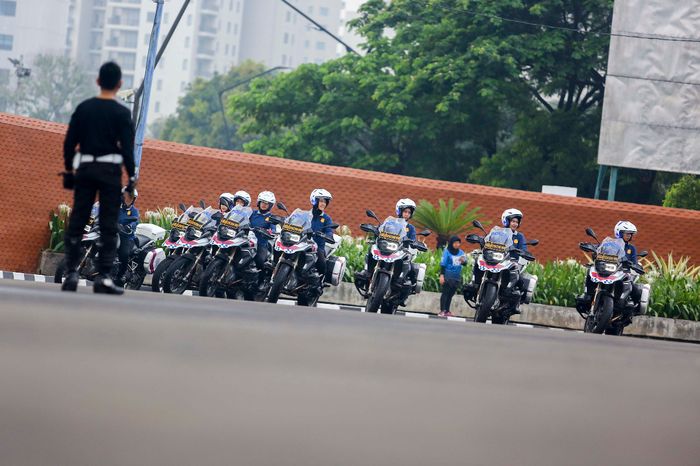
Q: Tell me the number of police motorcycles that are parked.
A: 8